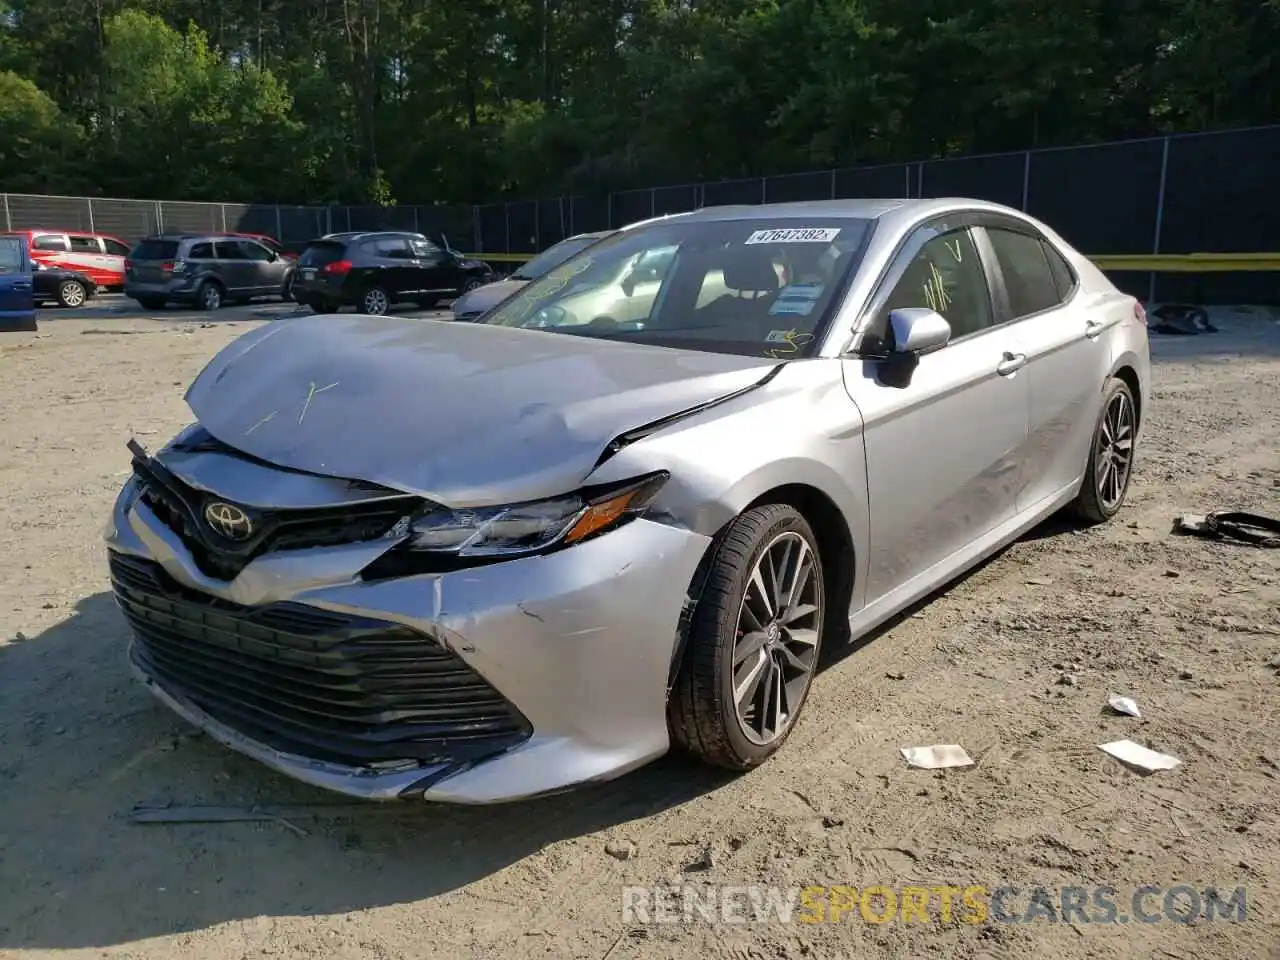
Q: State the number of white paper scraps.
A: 3